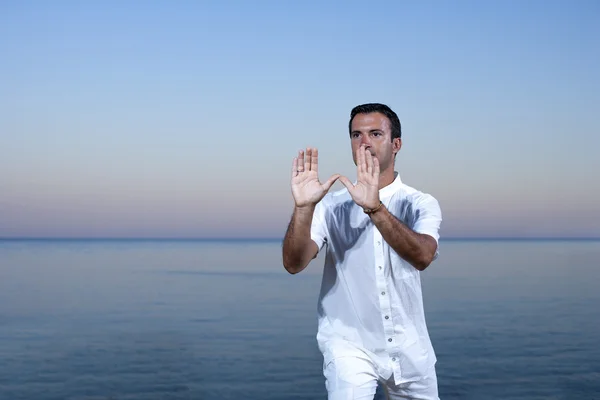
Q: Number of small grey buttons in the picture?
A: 6